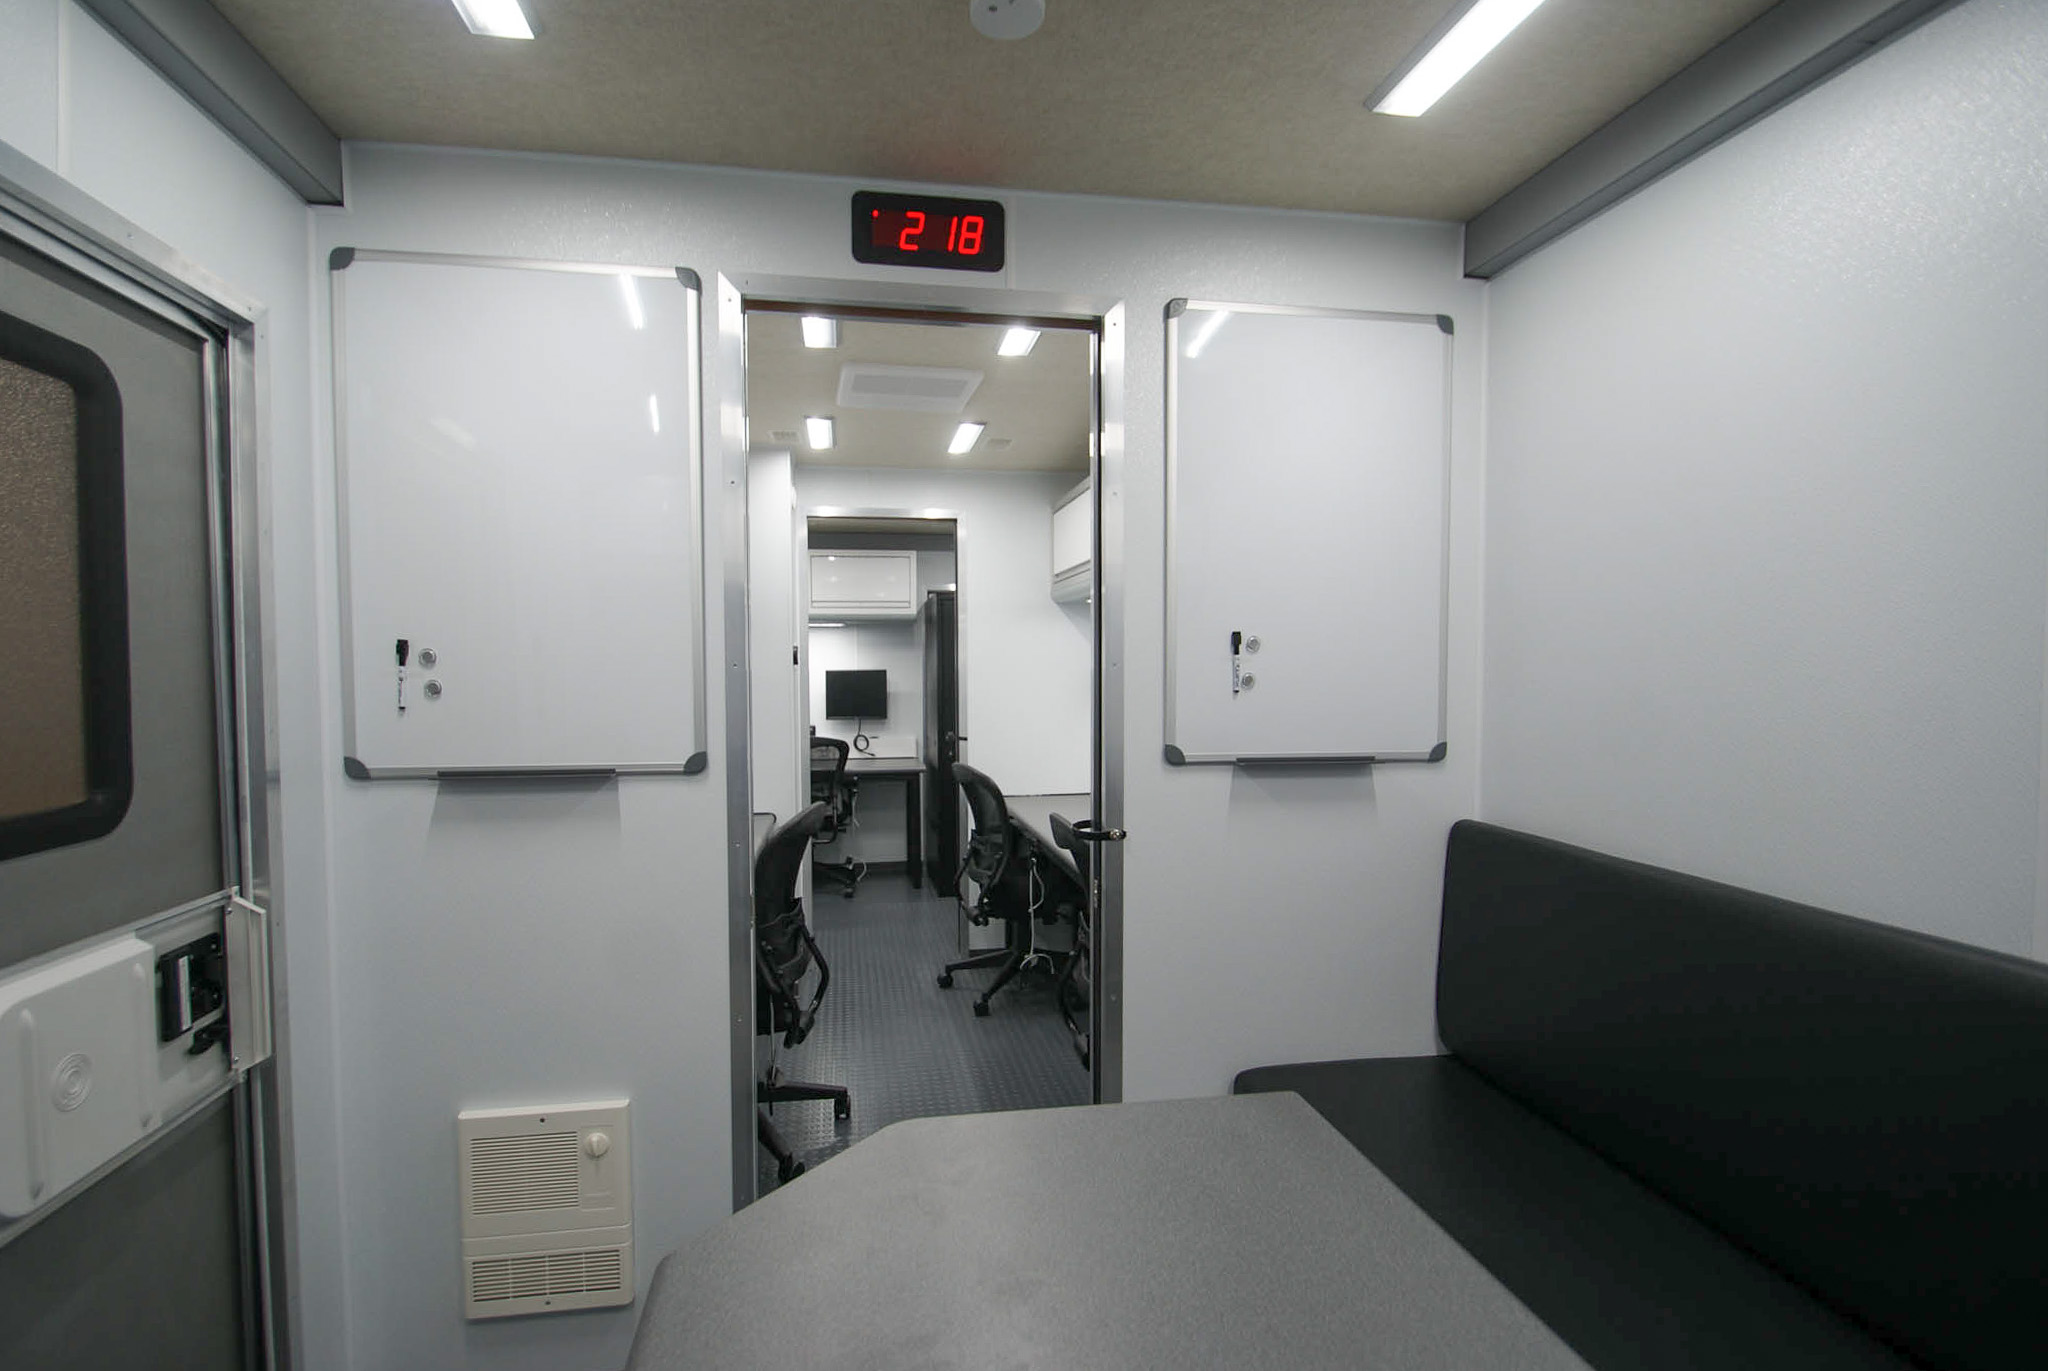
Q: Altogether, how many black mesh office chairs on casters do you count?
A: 4